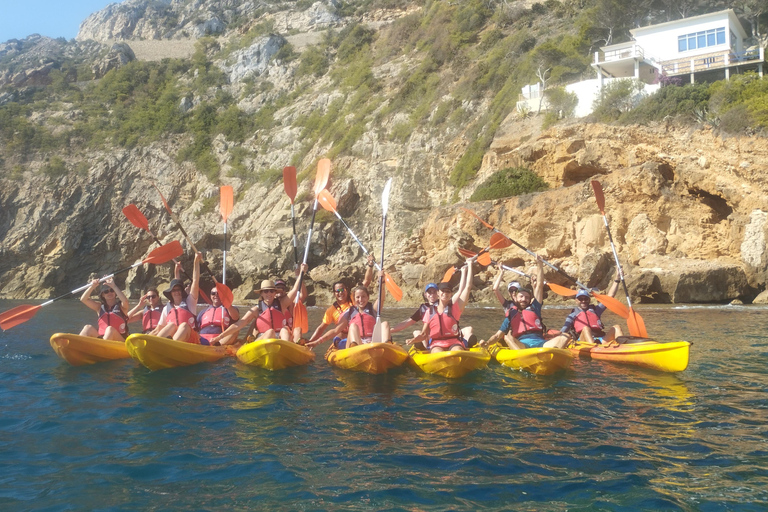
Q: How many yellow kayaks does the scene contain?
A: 7